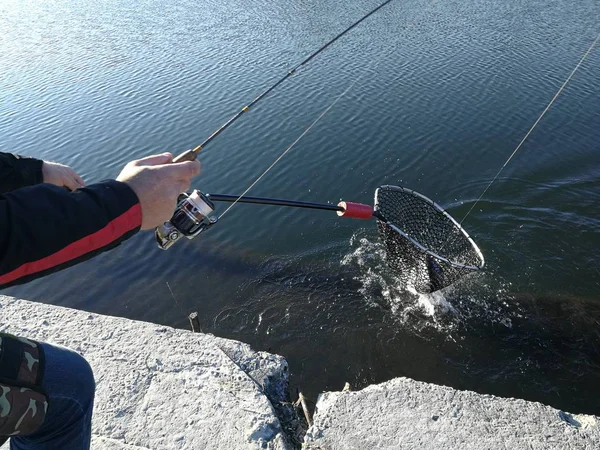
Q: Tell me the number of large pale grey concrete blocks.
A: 2